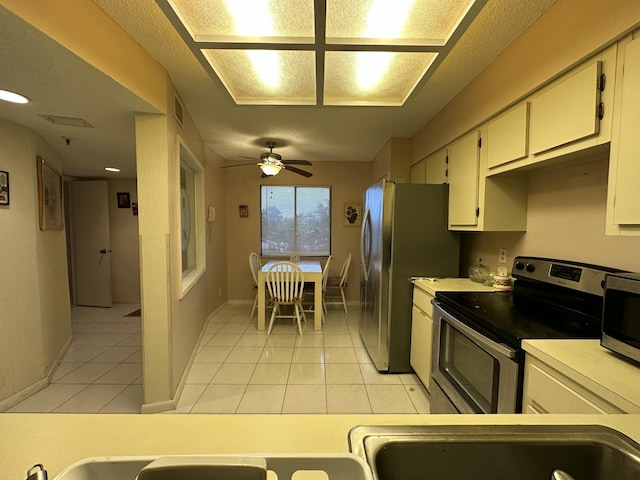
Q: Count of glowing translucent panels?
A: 4